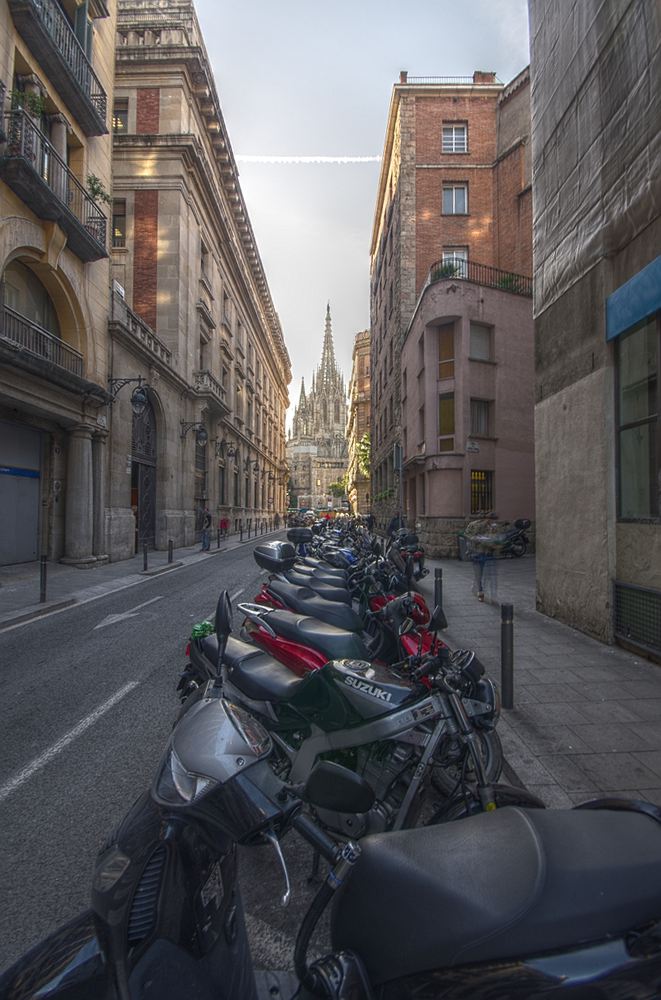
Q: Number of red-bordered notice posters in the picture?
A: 0